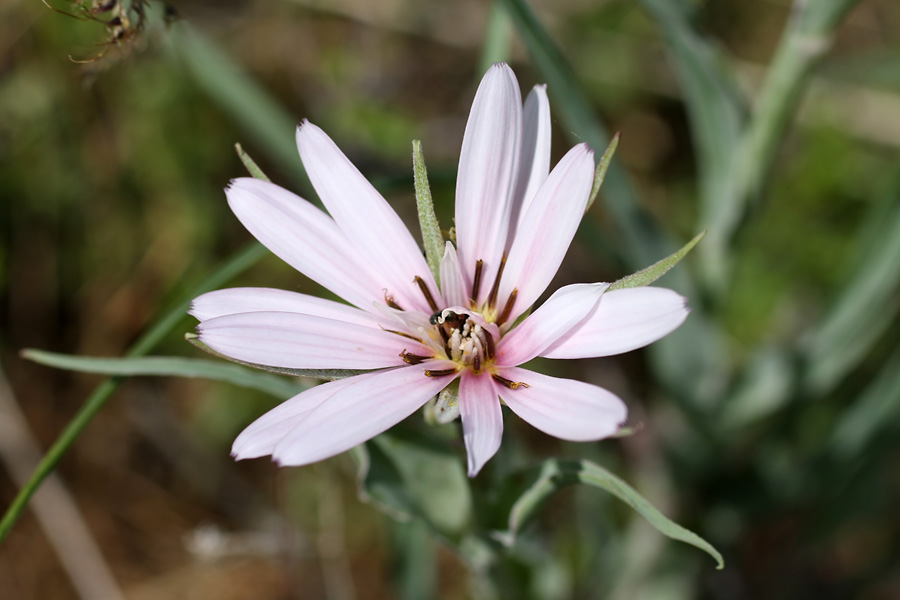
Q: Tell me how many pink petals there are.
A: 13